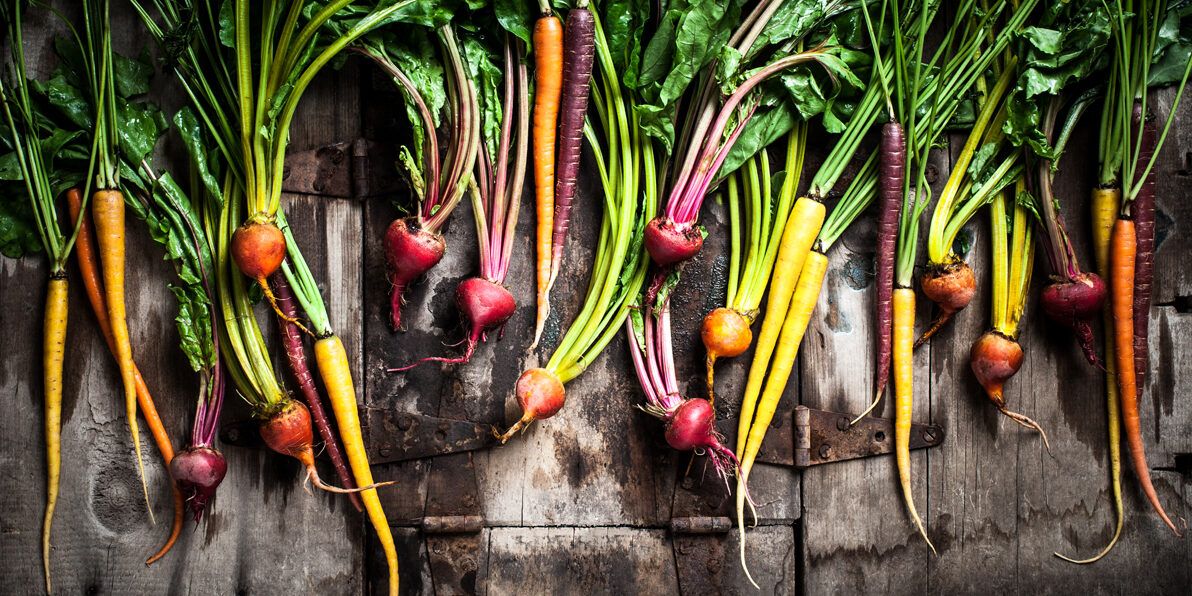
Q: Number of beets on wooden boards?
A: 12